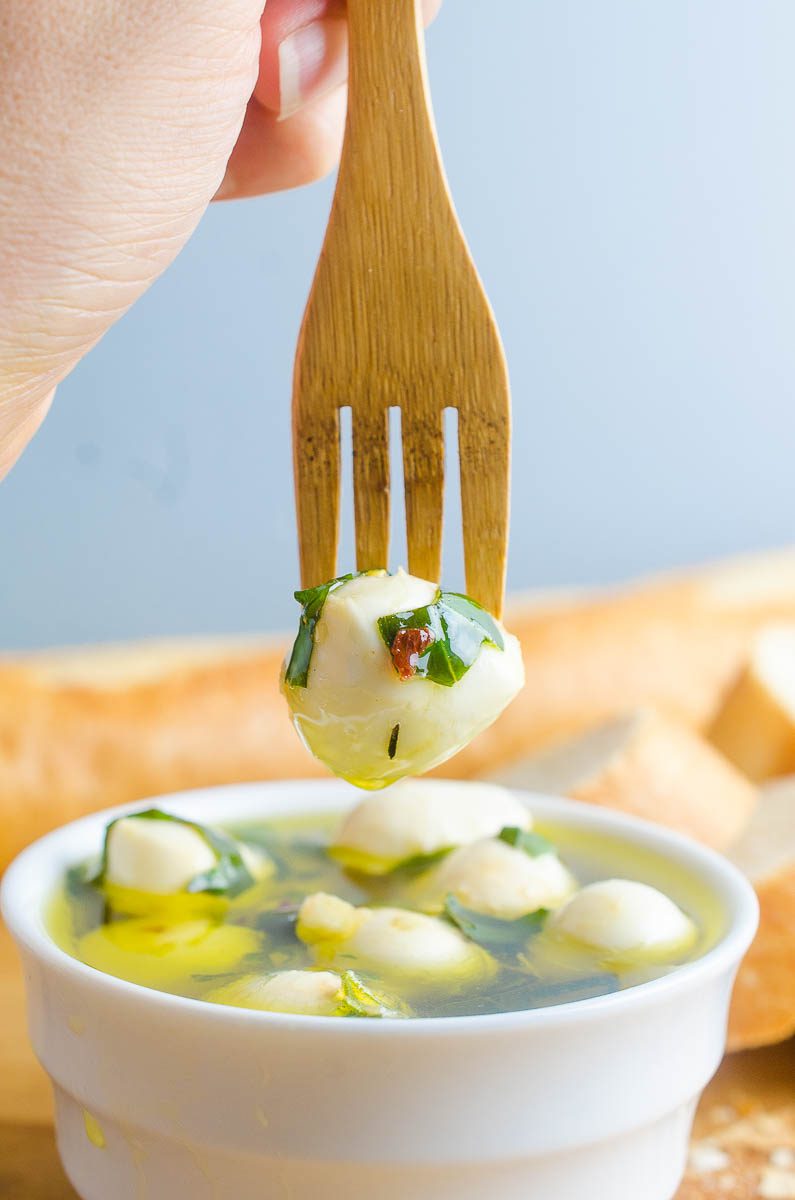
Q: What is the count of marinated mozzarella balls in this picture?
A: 8